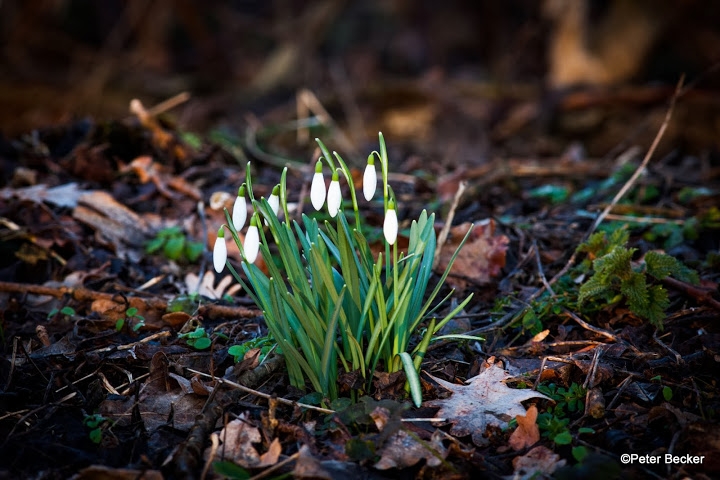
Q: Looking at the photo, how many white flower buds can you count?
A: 8